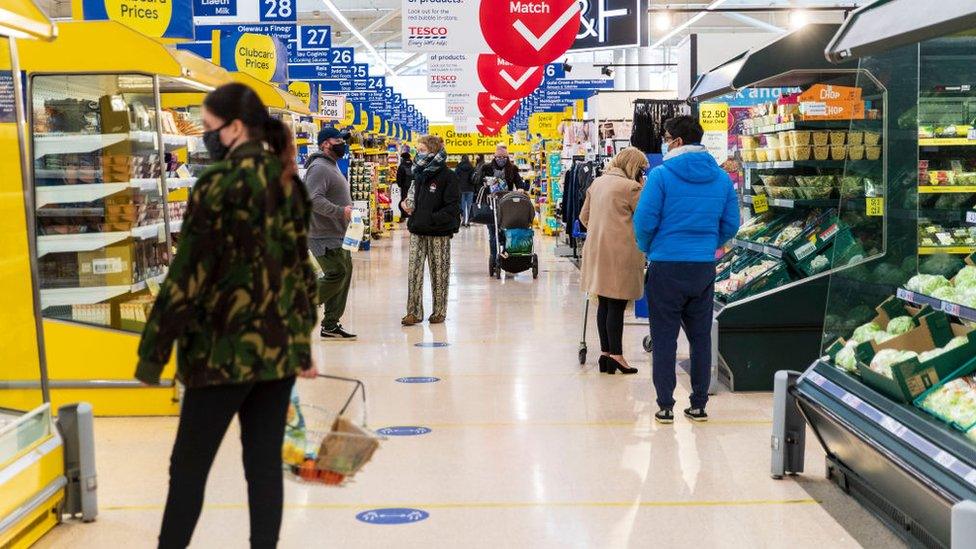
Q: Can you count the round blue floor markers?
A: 4